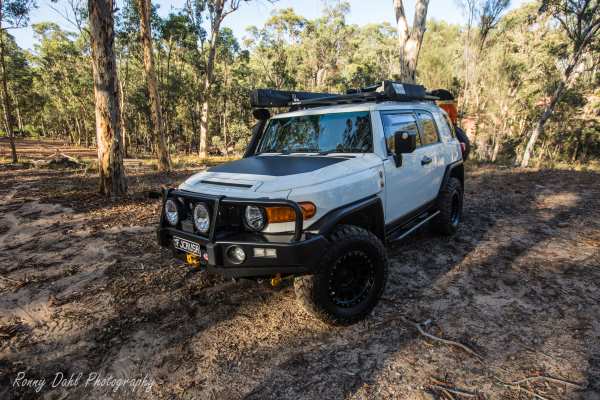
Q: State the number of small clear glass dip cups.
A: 0